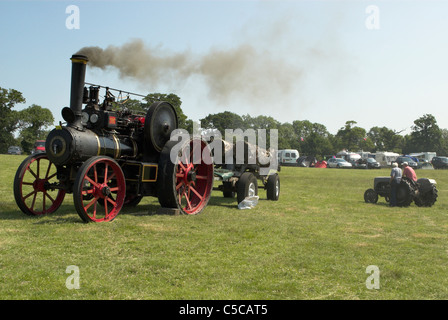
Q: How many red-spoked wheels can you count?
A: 3